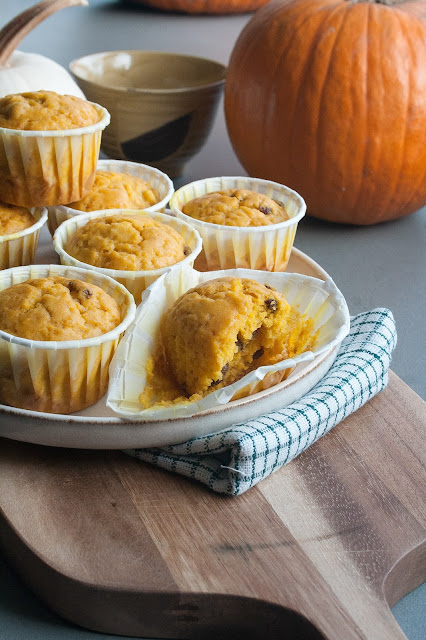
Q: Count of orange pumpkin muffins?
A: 7